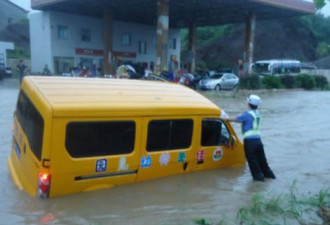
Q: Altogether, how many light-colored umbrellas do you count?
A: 1